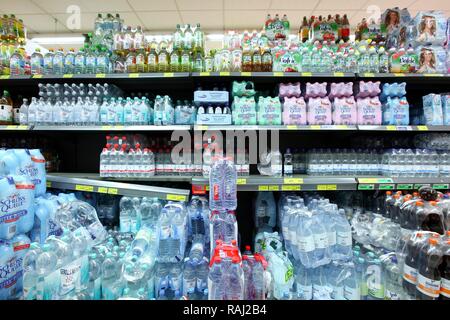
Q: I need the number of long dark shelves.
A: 3